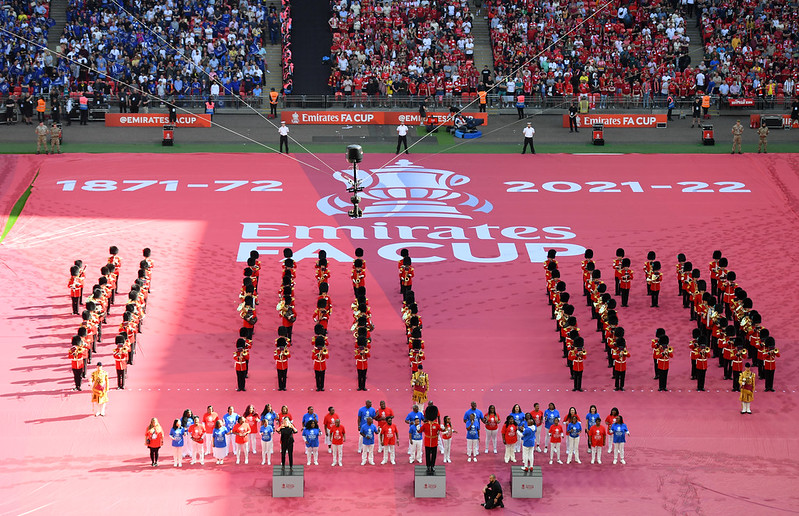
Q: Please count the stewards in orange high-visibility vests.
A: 4